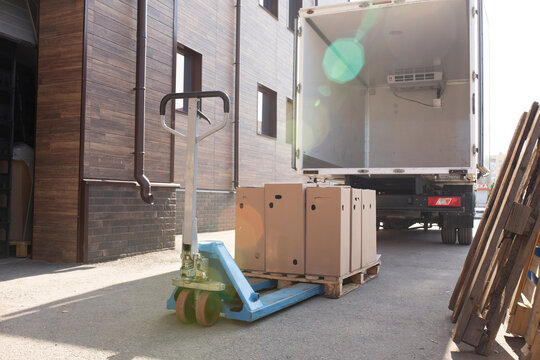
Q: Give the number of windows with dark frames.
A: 5